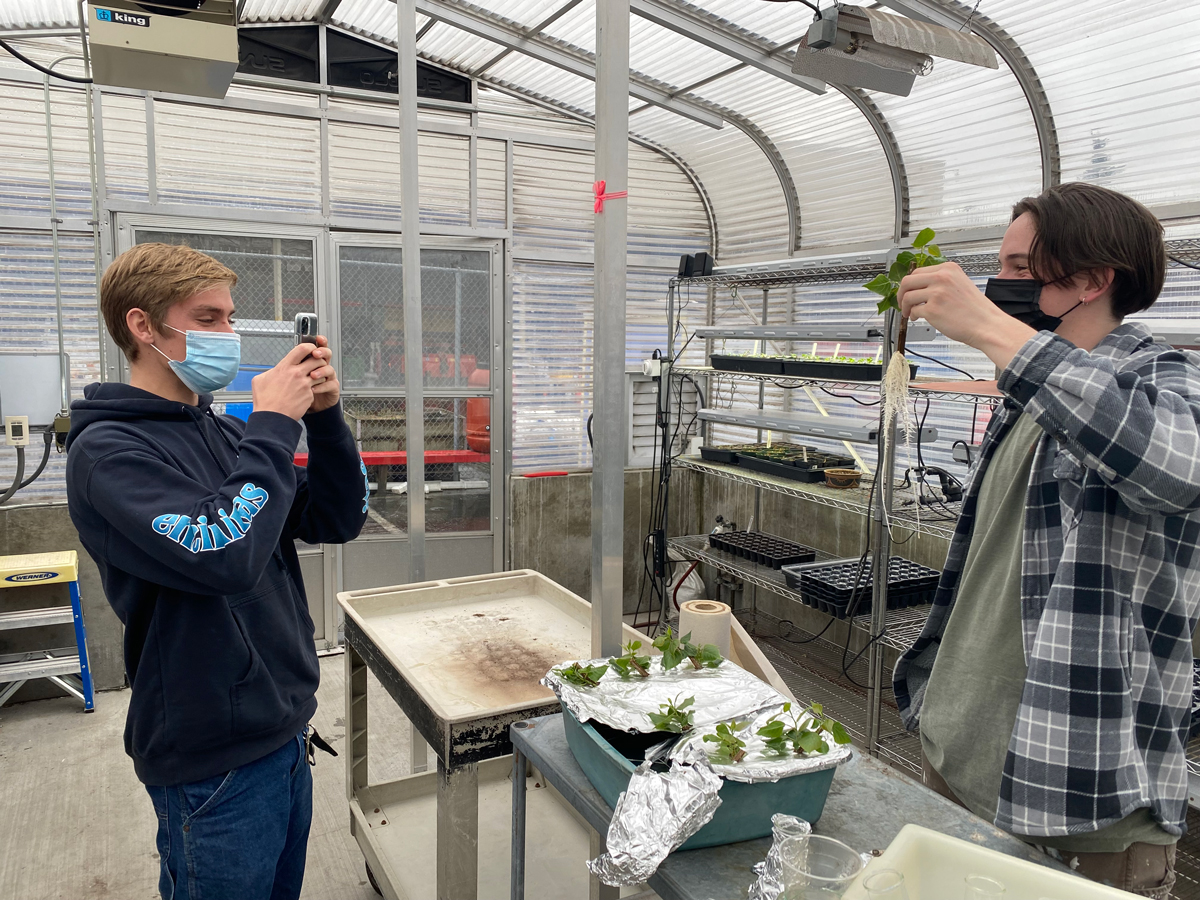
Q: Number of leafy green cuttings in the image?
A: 7